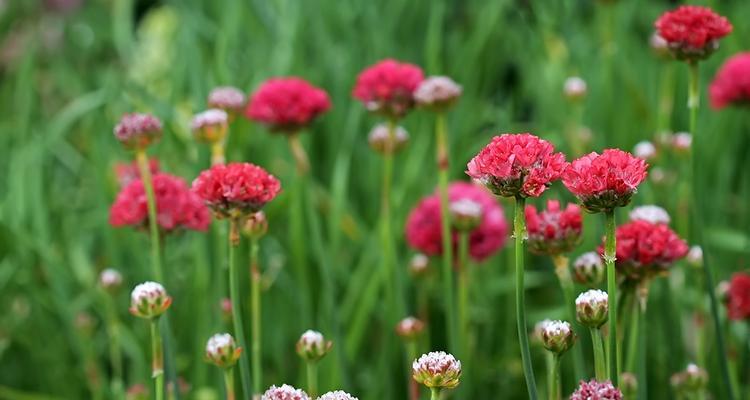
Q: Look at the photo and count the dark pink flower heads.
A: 12